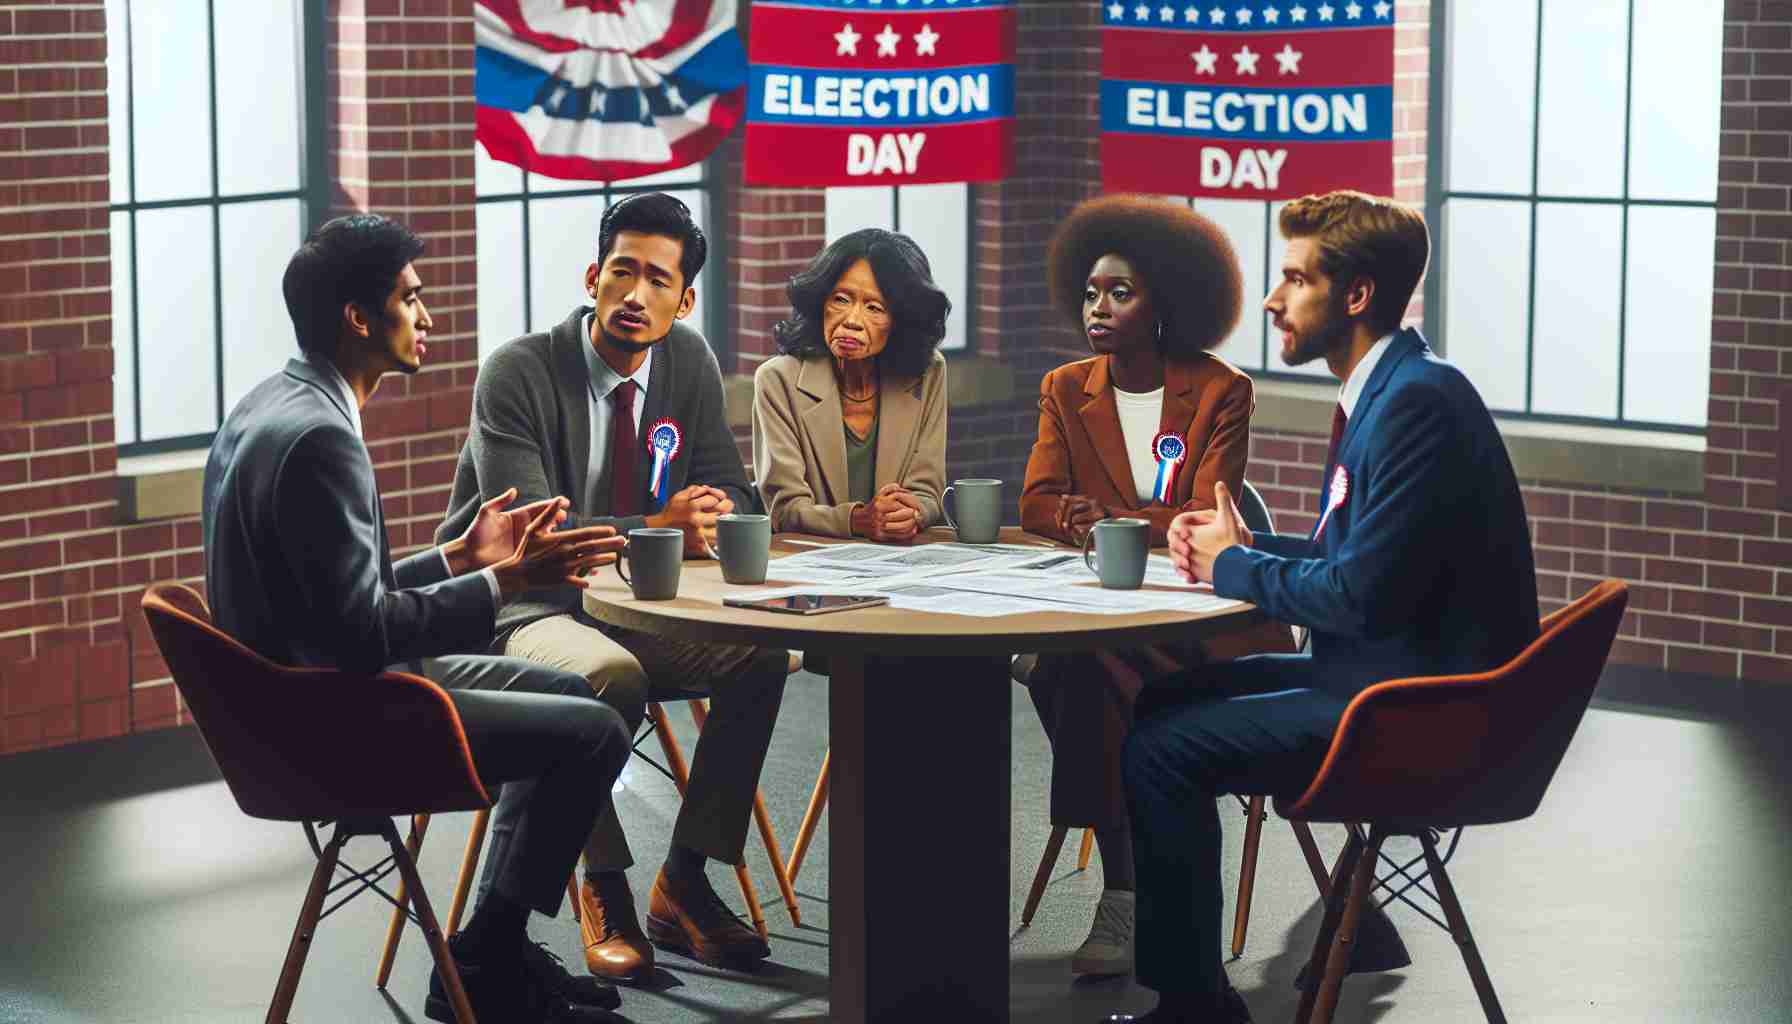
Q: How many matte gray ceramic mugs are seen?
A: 4